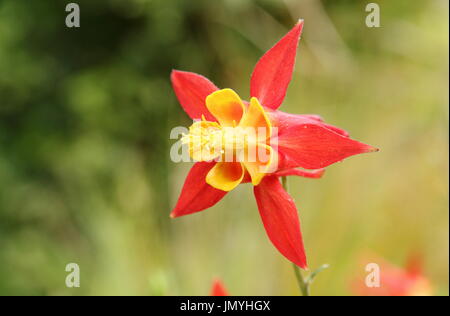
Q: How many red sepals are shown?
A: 5